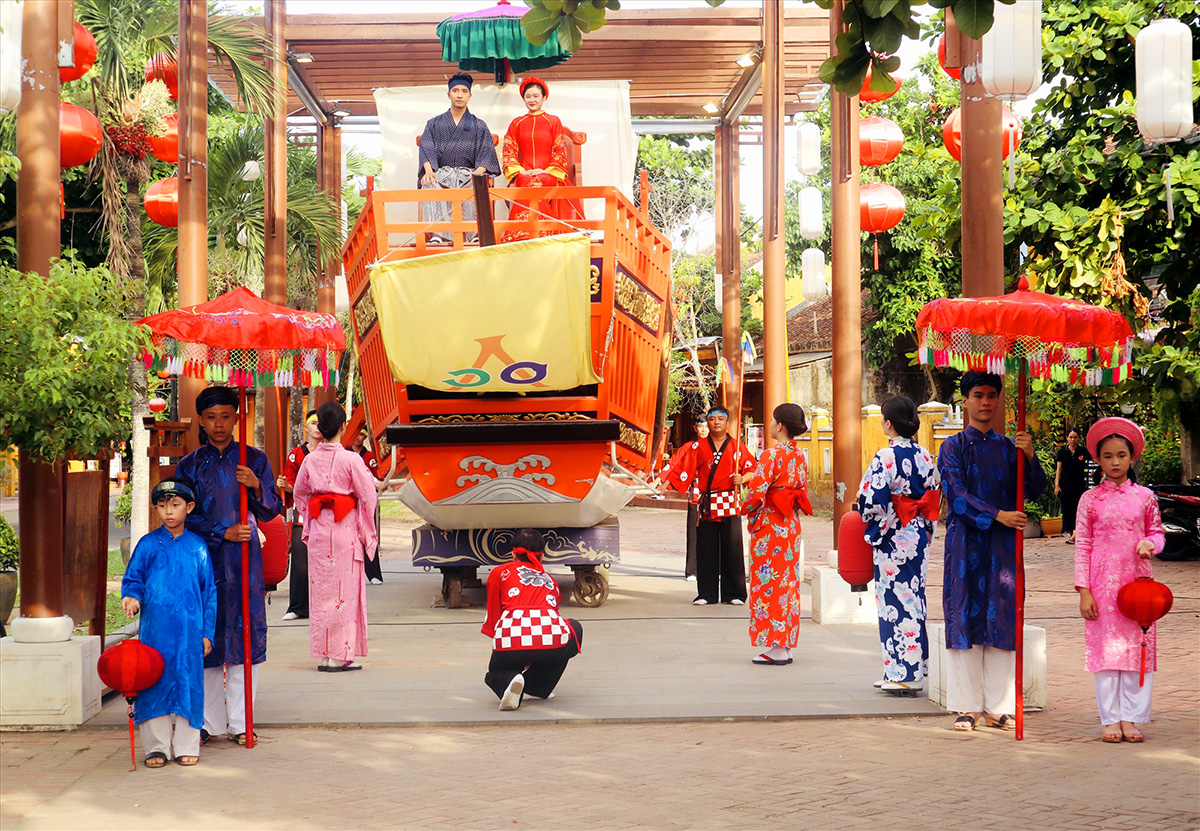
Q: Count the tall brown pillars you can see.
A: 8